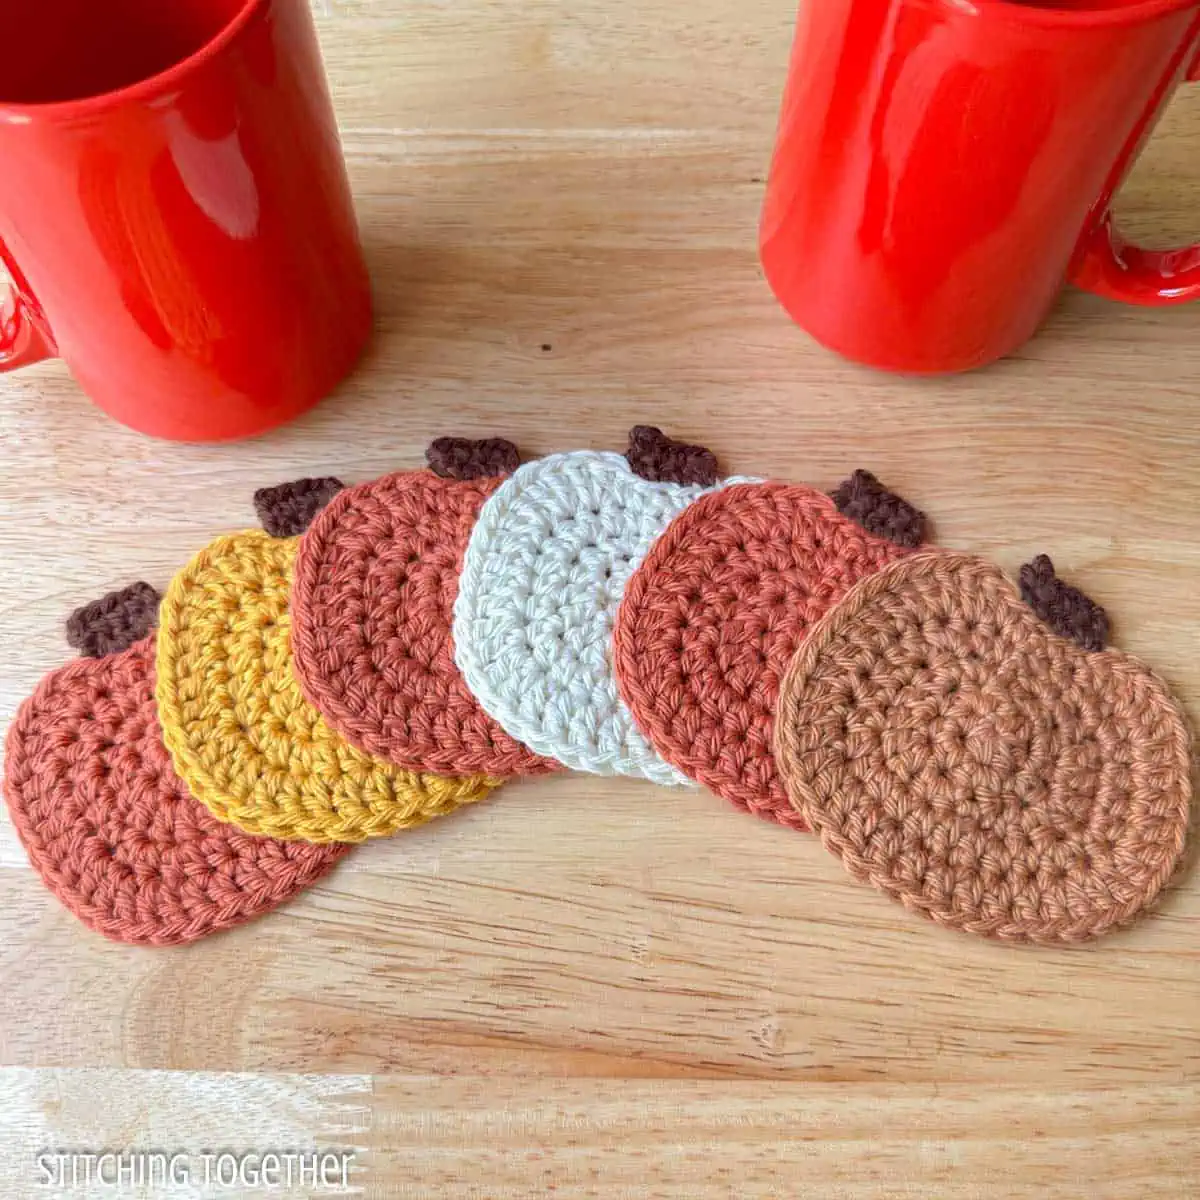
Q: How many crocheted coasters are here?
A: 6